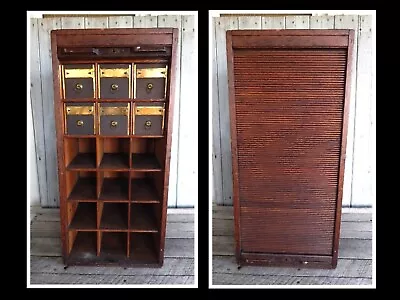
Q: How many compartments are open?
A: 12